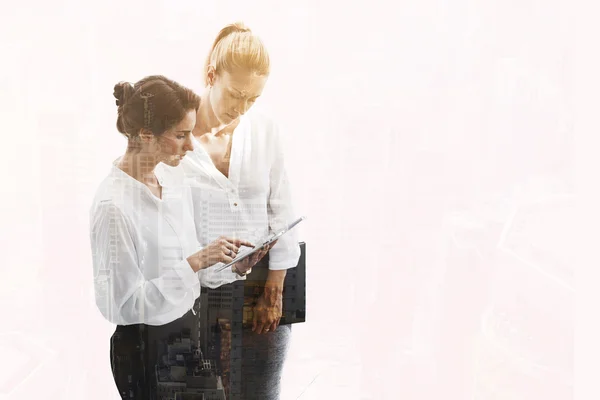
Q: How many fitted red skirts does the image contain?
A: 0